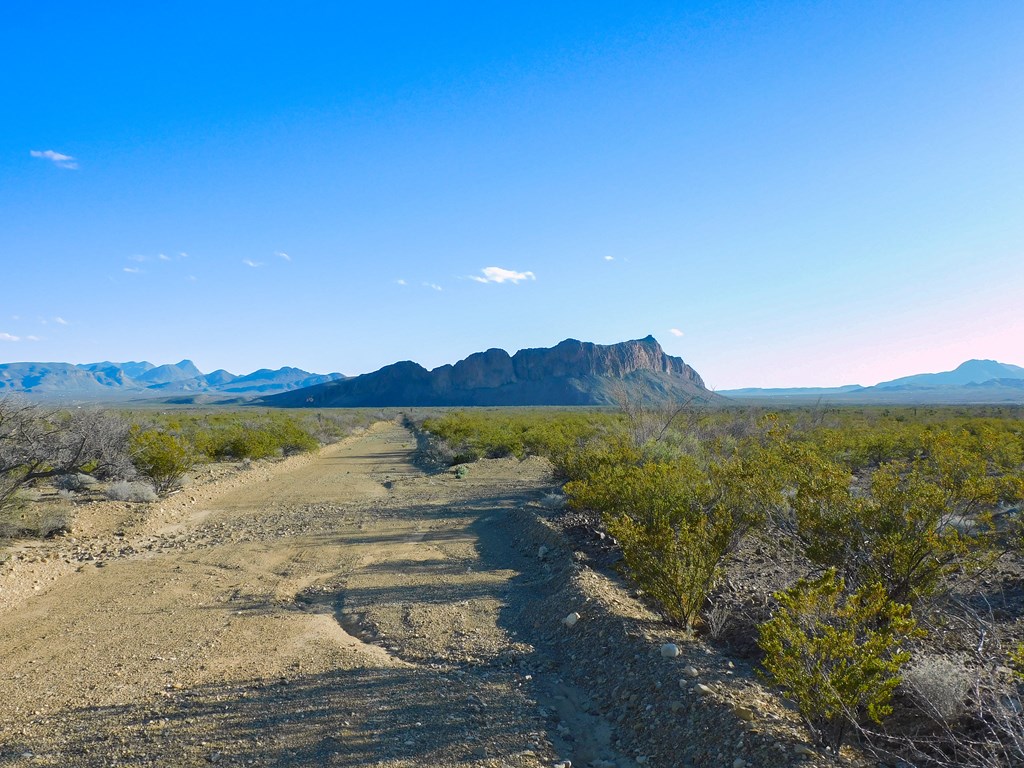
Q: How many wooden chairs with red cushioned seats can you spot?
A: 0